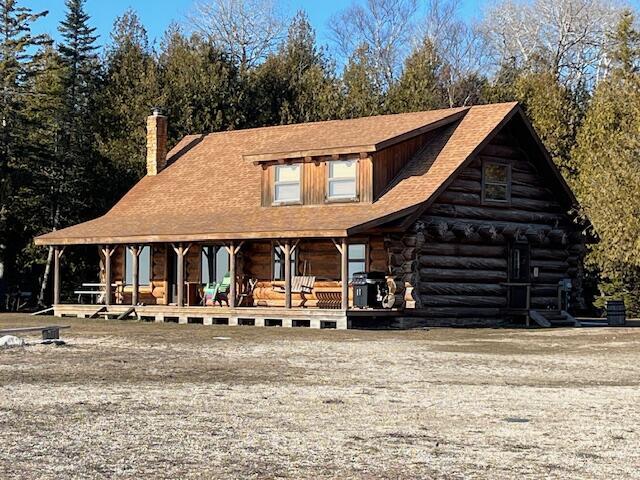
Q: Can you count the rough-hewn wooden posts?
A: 7